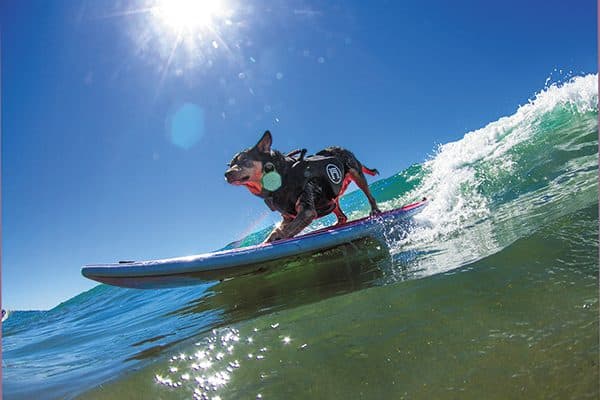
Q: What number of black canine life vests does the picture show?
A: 1